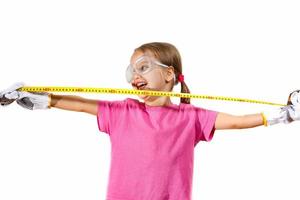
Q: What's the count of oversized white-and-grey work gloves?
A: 2